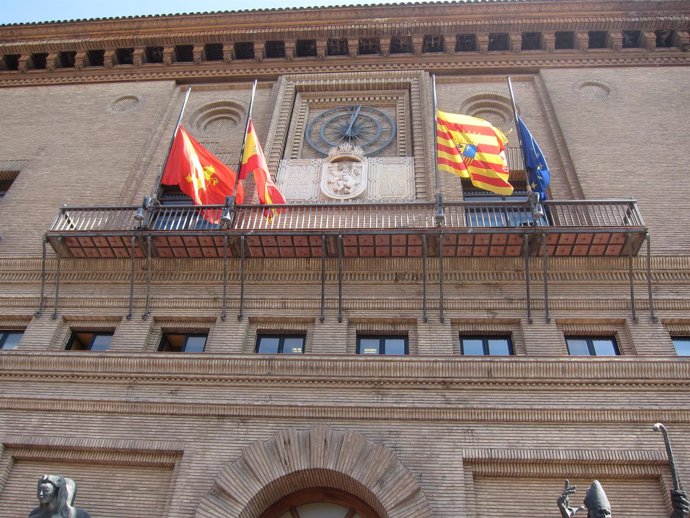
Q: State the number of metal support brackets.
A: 14